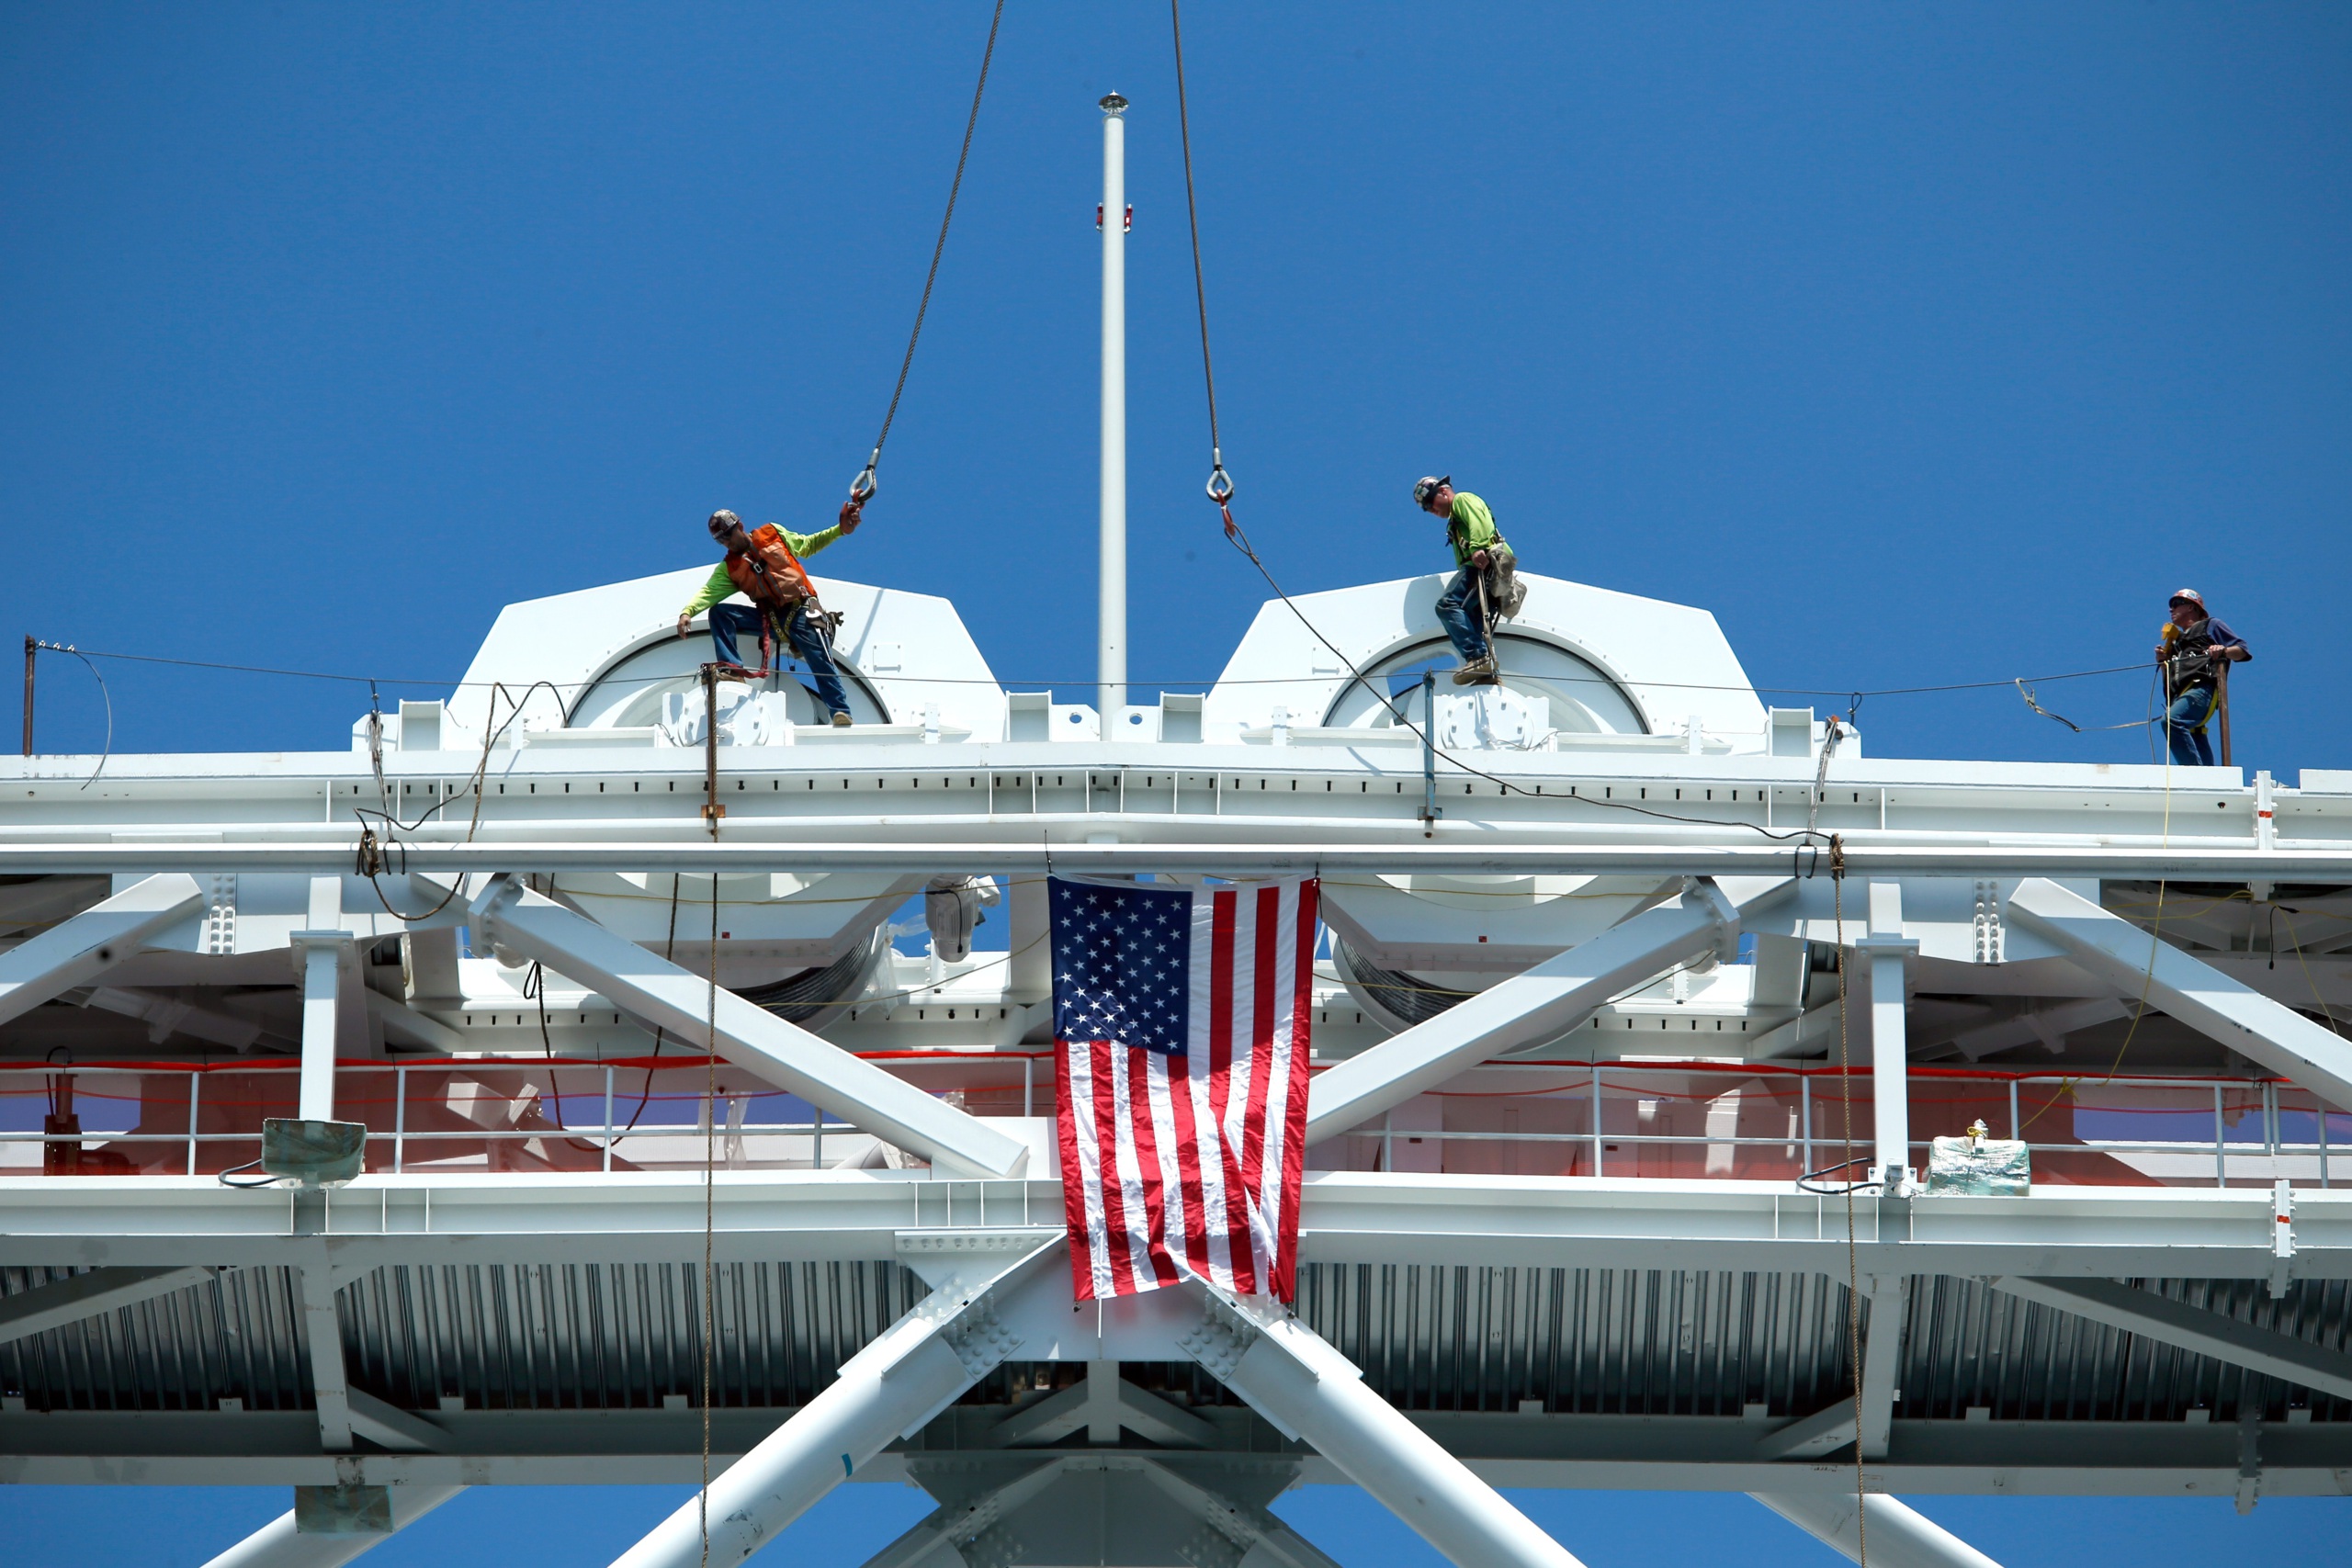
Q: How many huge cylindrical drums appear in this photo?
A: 2